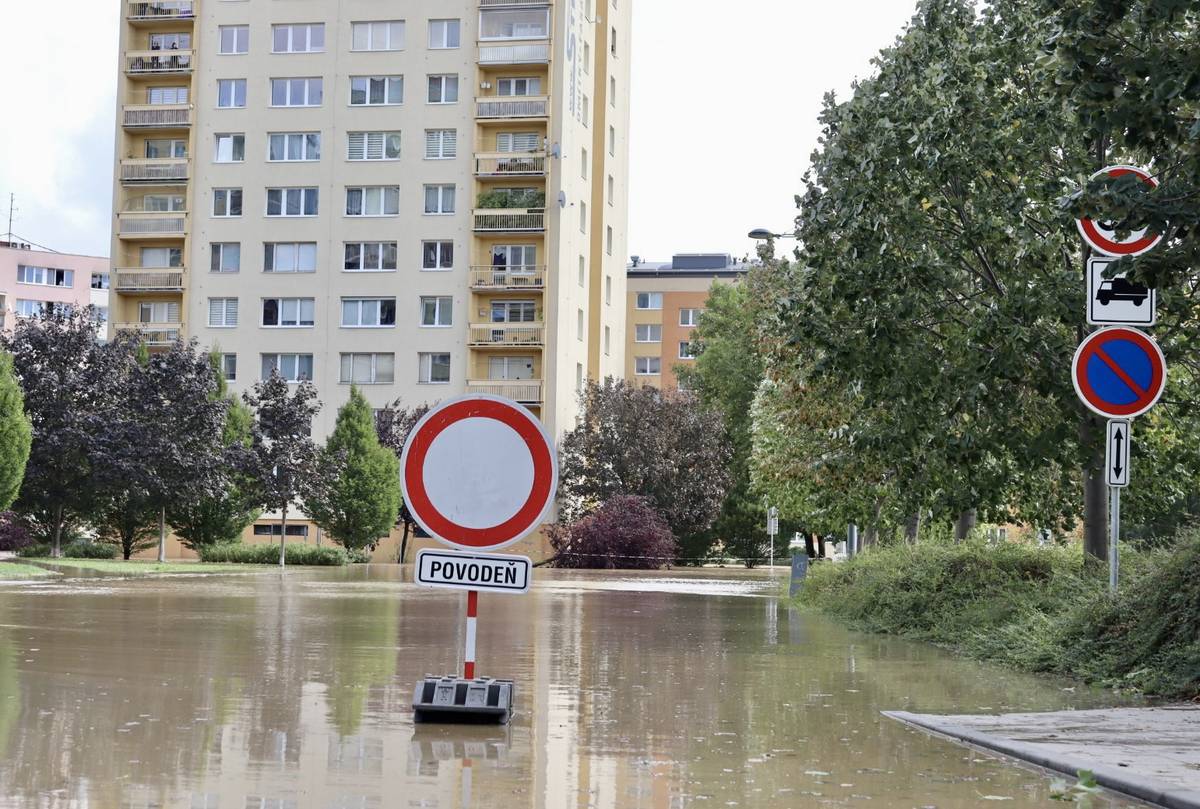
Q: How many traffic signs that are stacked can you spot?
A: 4